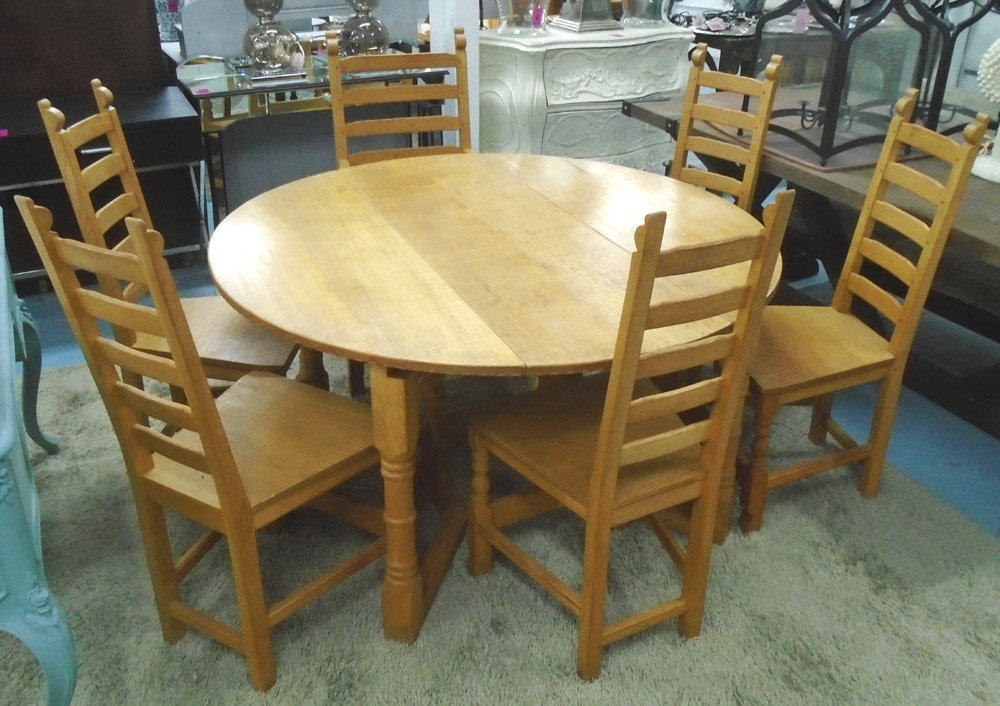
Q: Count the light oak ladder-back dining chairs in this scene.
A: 6